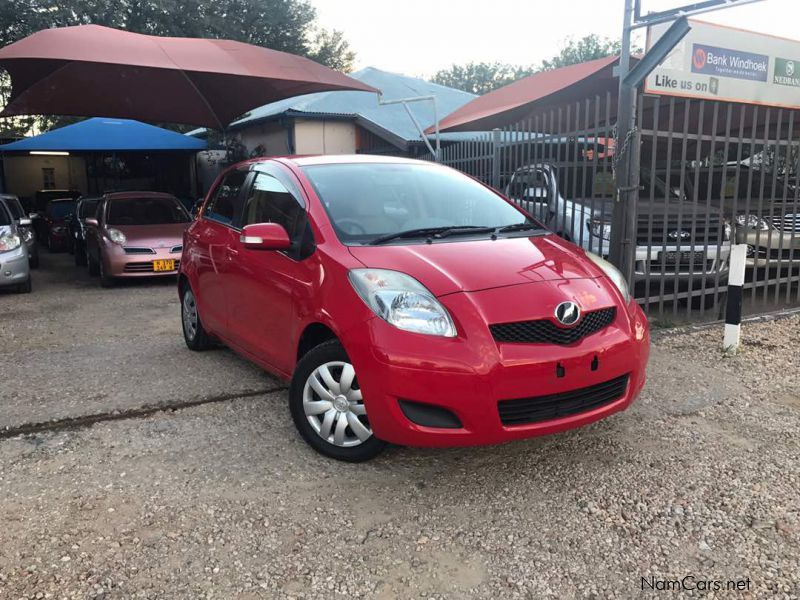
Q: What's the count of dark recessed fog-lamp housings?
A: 1